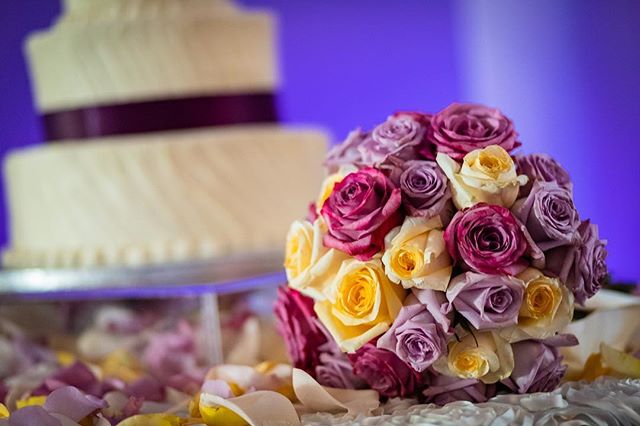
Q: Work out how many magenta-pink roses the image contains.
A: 5